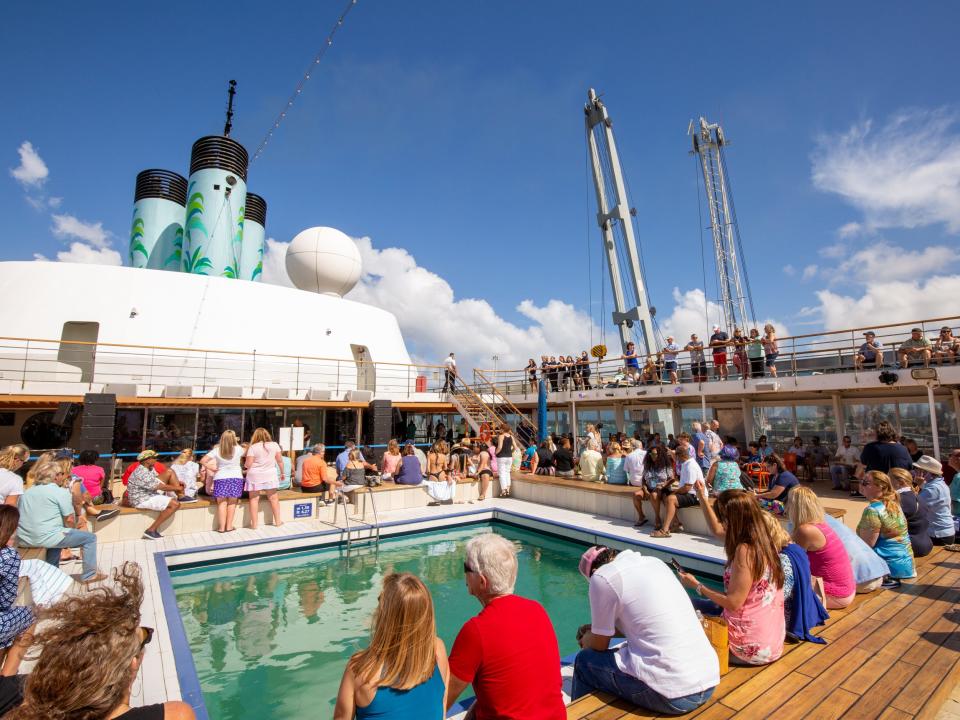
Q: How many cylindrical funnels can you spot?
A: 3